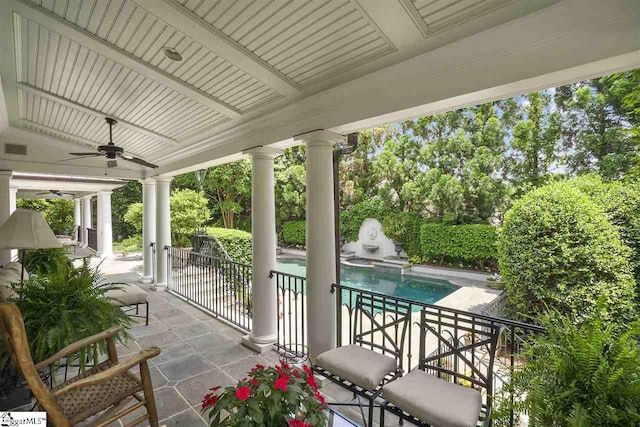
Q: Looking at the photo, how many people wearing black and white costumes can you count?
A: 0